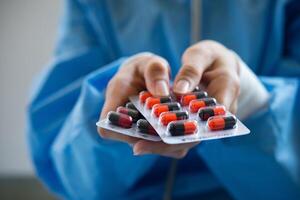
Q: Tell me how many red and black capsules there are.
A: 14